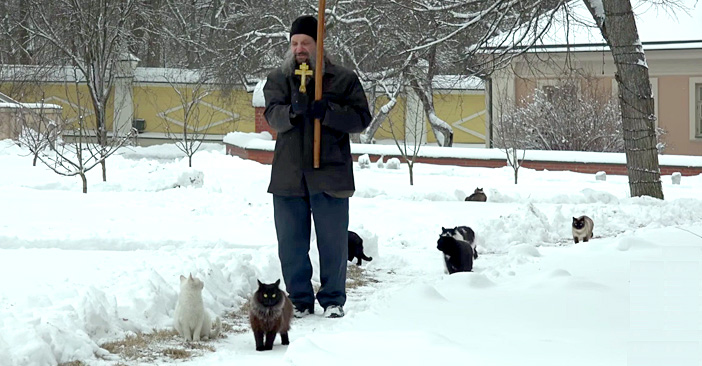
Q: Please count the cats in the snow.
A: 7